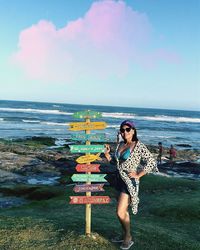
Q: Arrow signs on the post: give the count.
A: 9